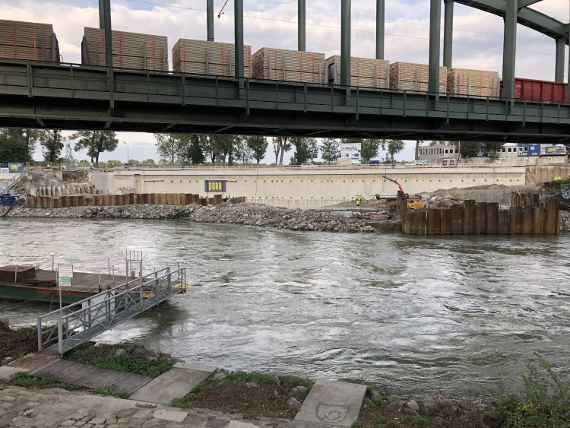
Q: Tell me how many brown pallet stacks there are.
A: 7